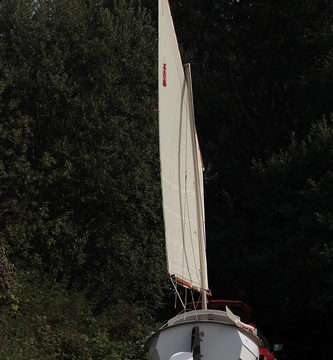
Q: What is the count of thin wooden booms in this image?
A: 1